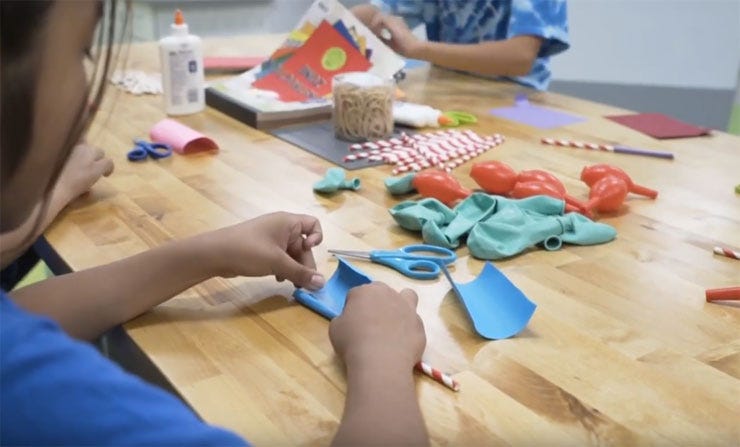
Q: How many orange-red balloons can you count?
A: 6